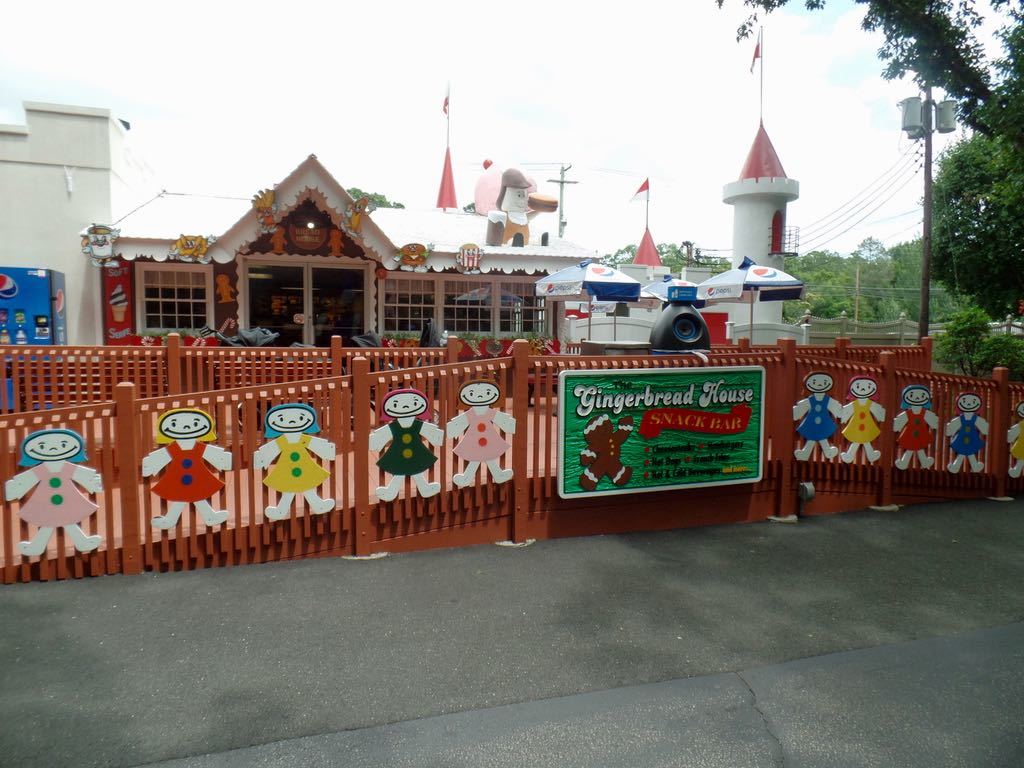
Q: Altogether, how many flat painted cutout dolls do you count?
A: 10